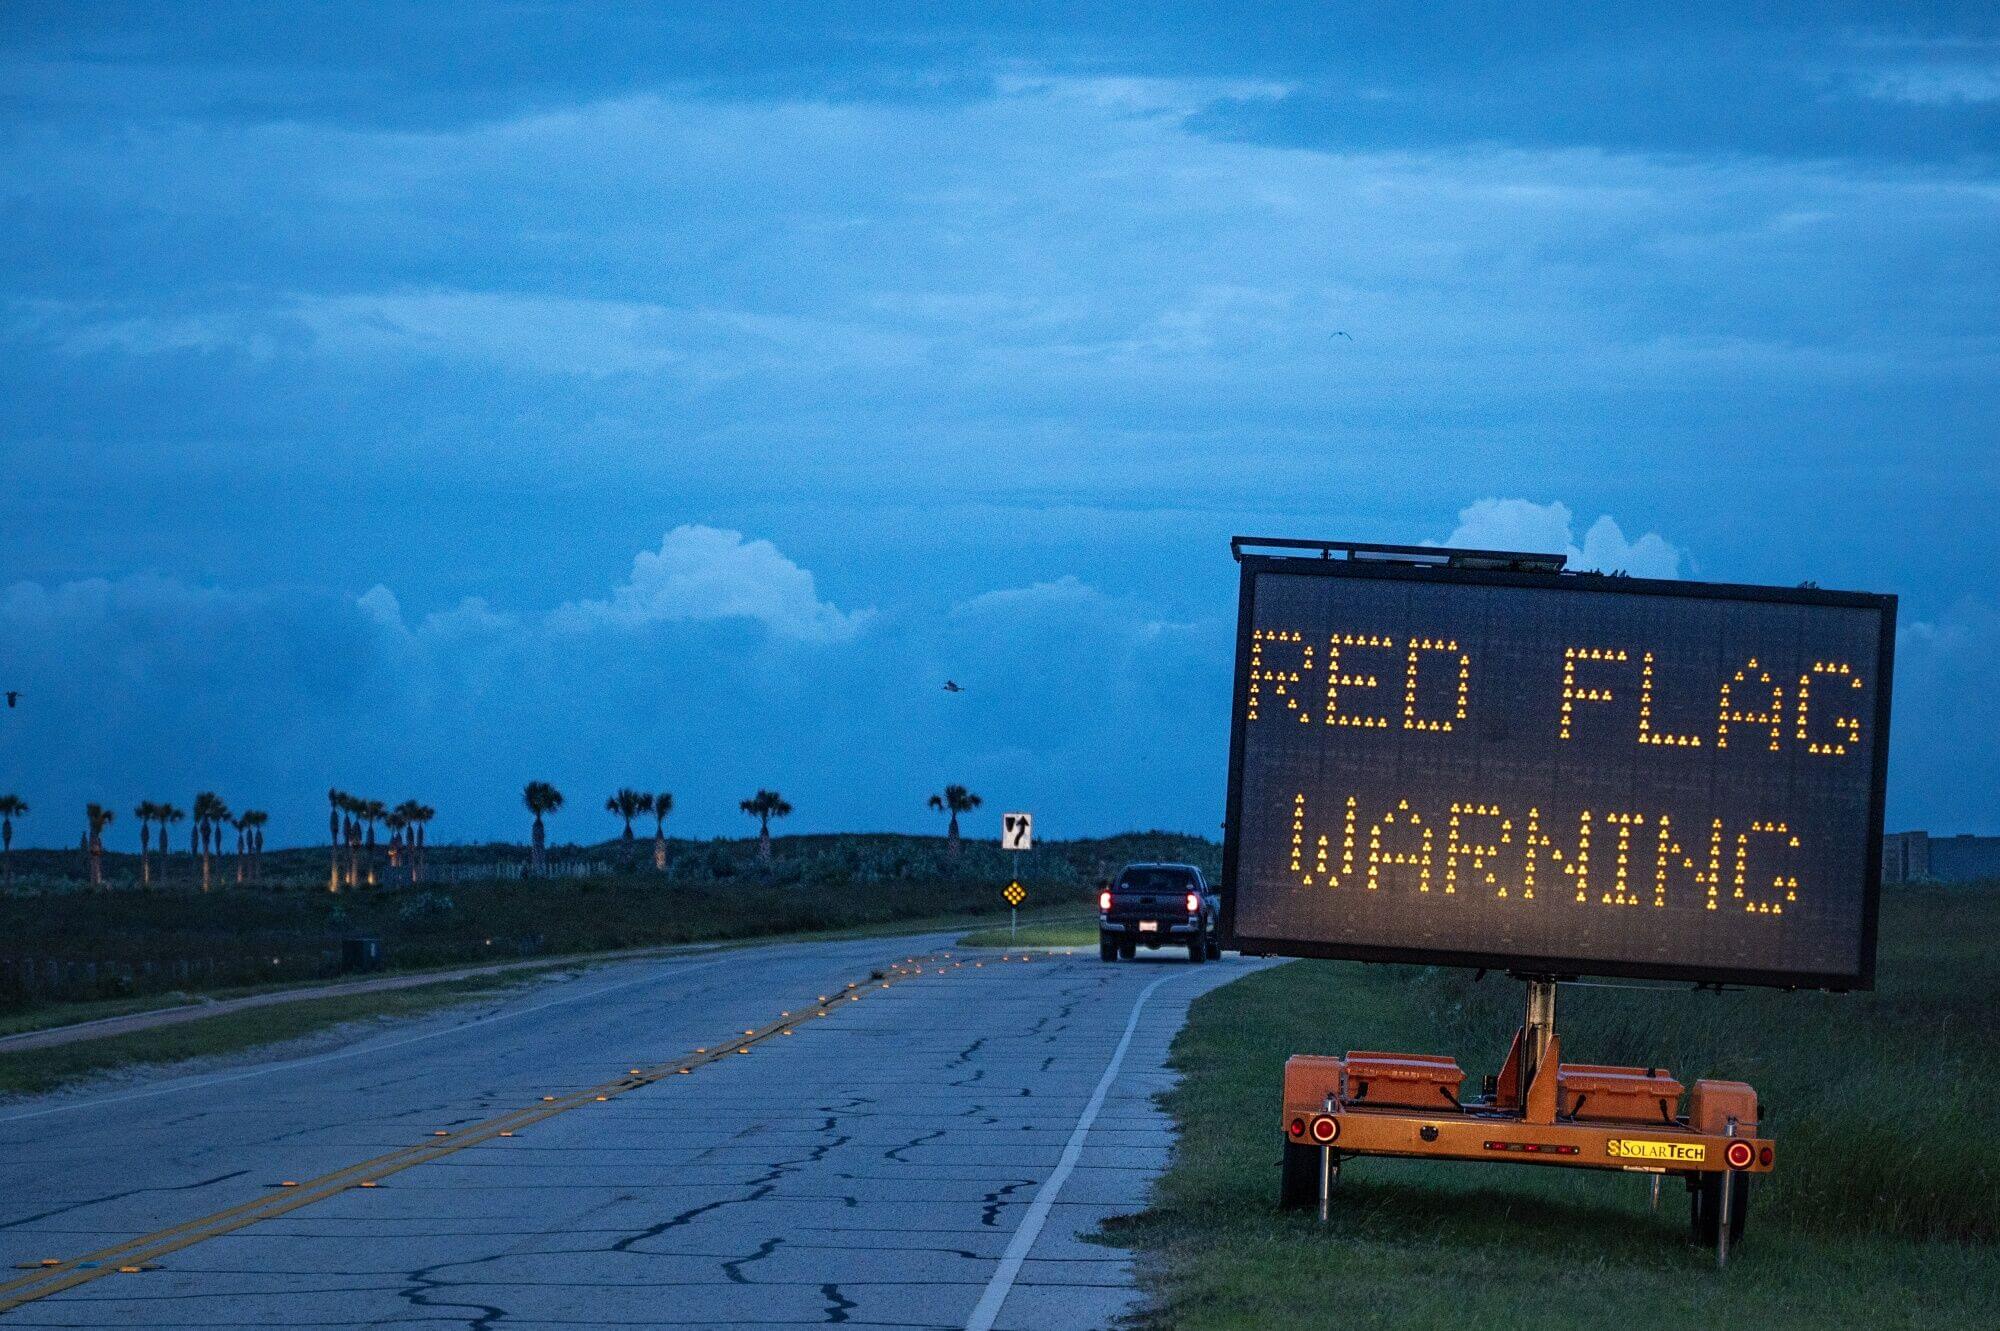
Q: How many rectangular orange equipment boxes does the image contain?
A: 2